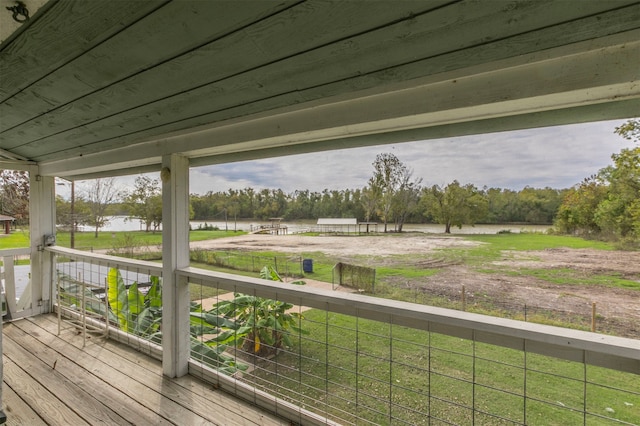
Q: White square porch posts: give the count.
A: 2